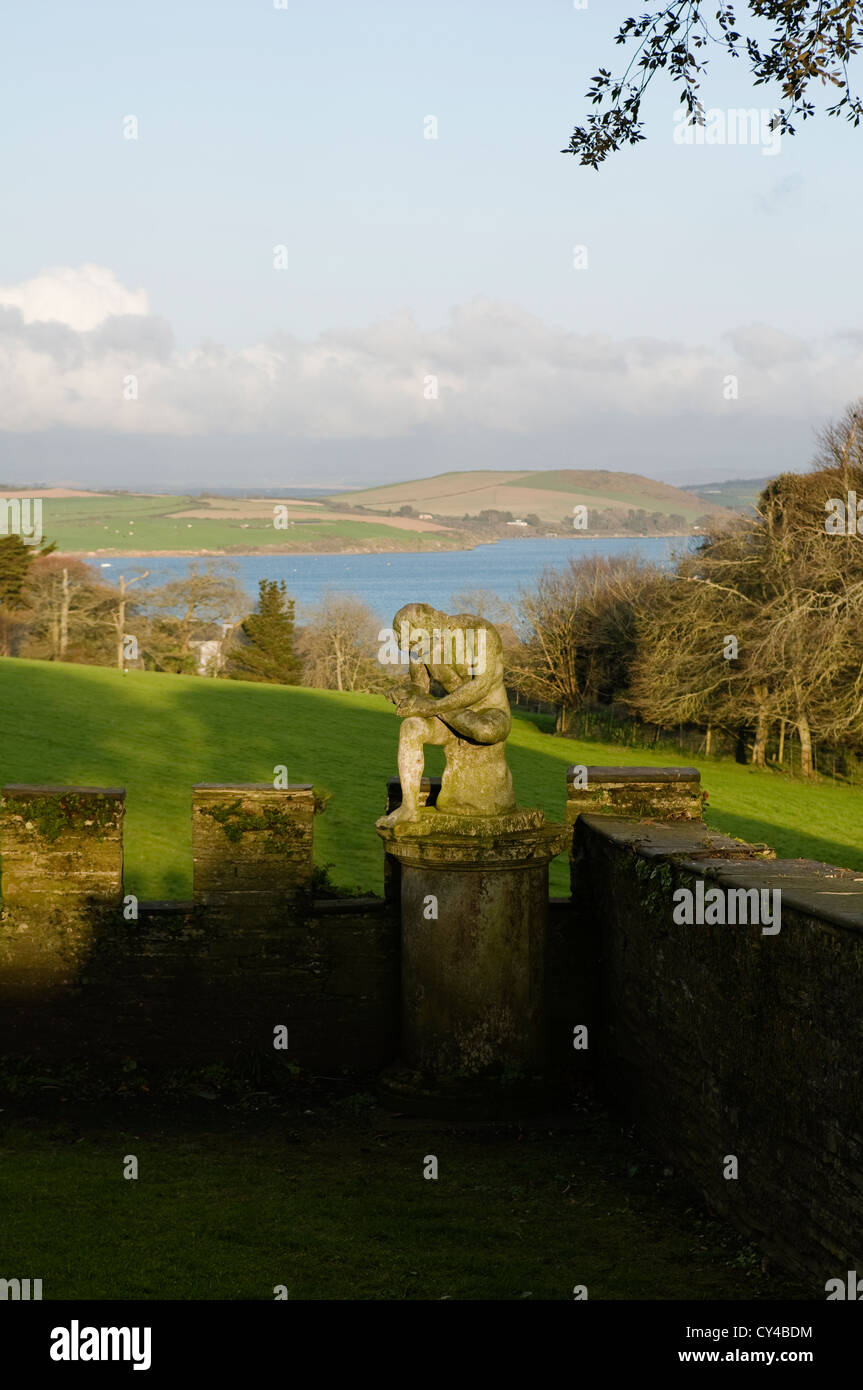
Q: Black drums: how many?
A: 0